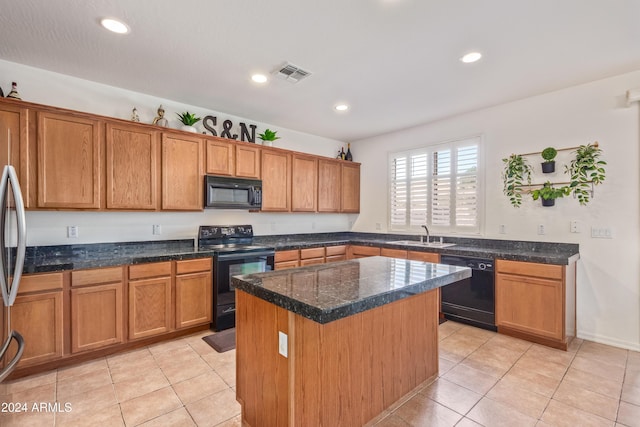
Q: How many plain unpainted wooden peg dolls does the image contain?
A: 0